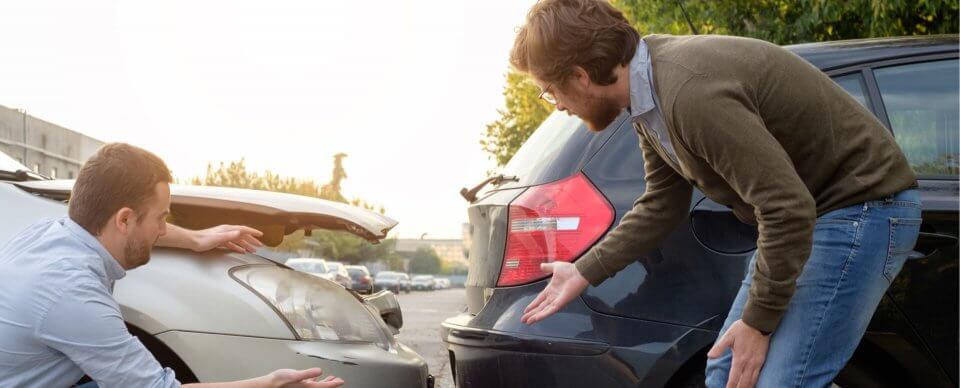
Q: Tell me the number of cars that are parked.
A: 7